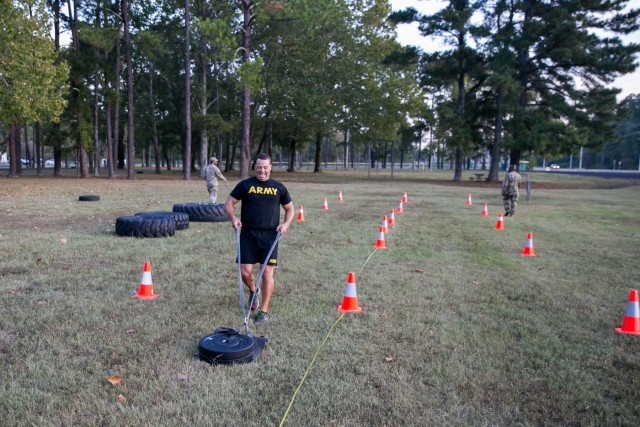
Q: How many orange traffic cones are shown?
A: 15